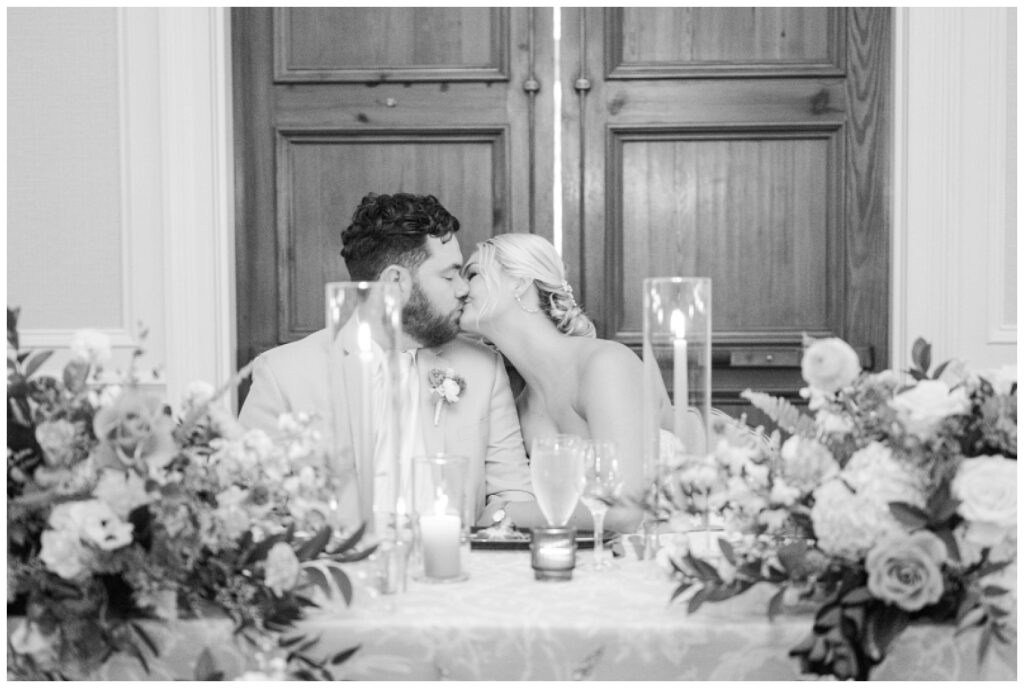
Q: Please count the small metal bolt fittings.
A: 2